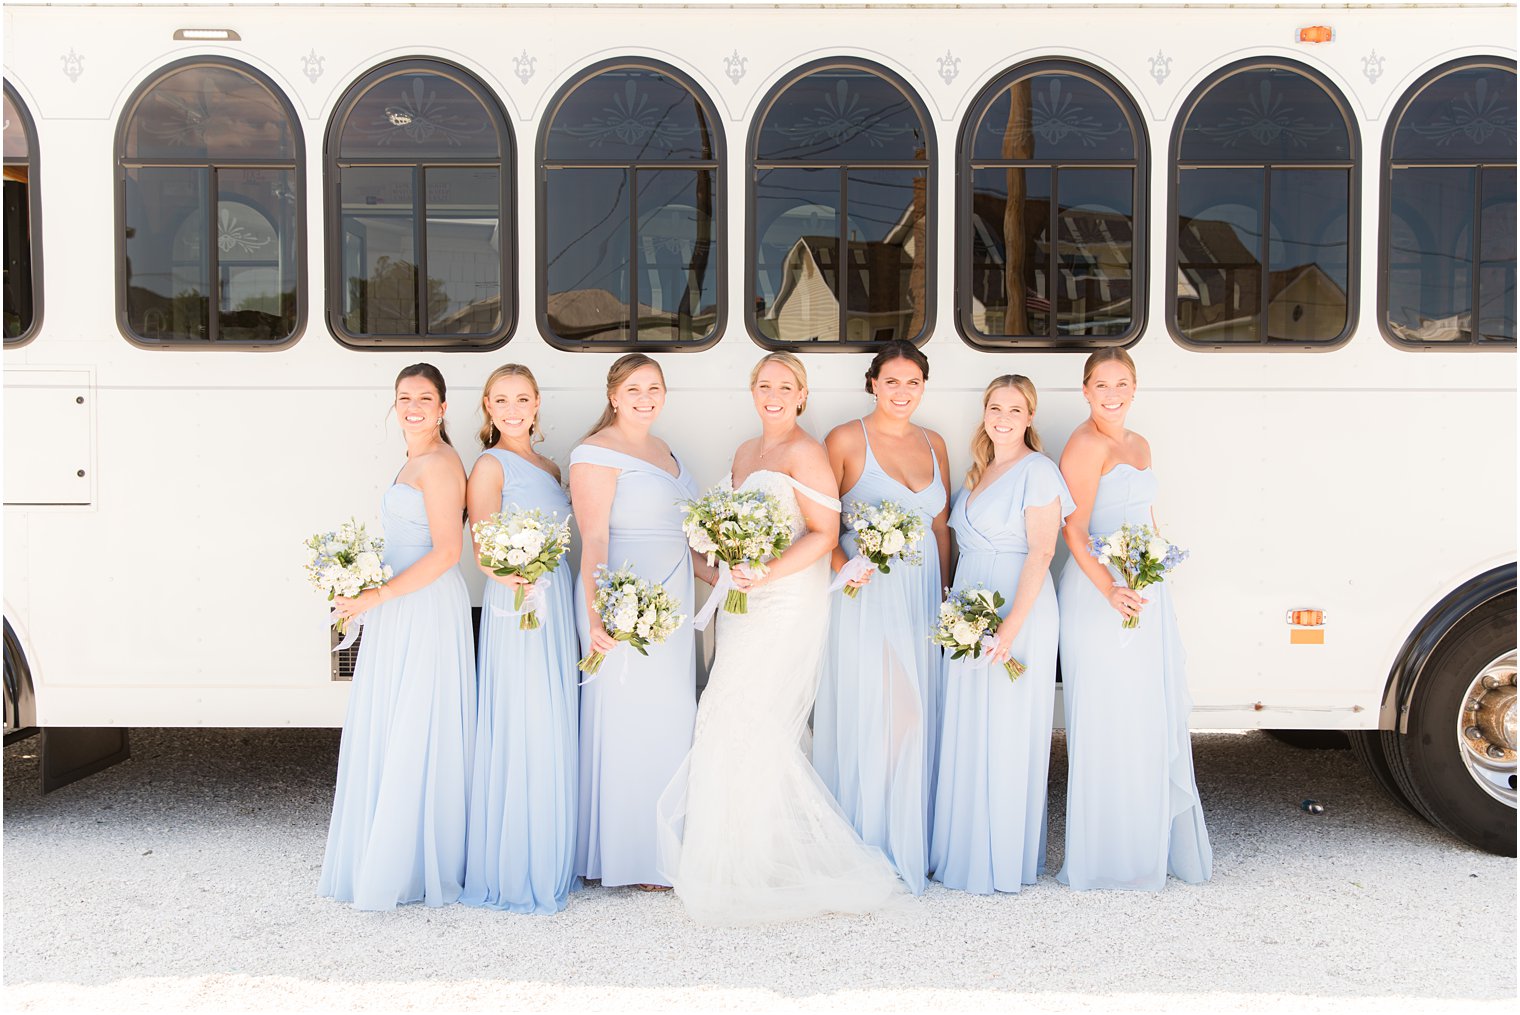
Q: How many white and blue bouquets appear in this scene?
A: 7